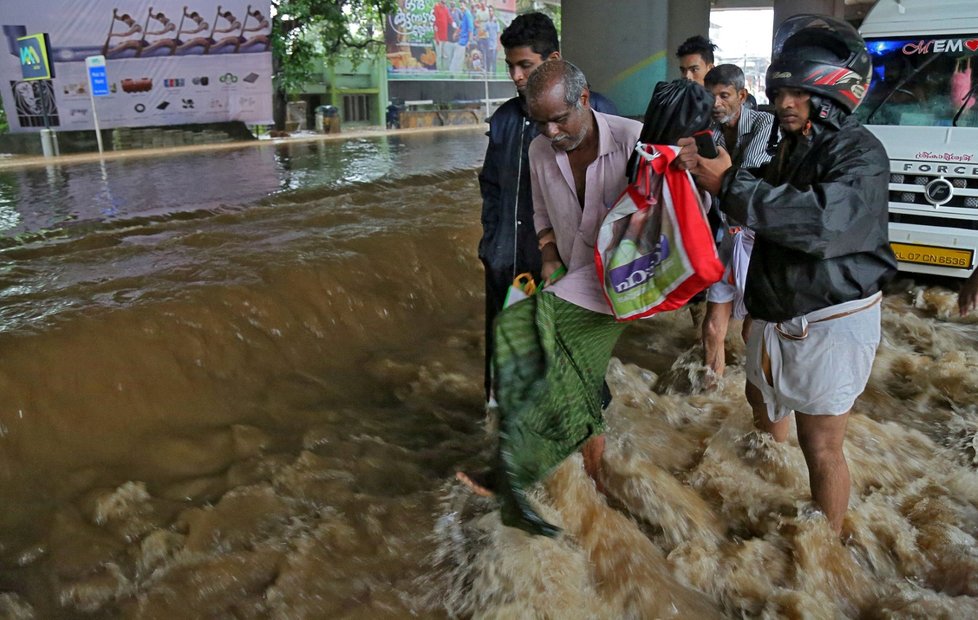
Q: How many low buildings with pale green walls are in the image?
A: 1